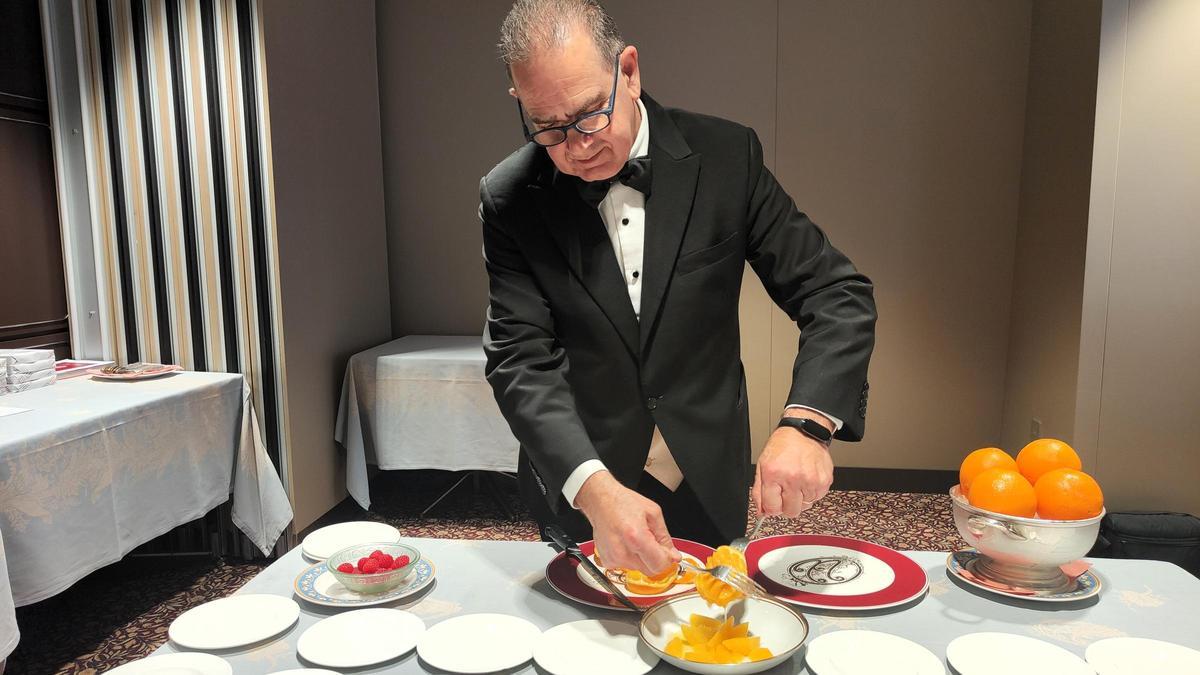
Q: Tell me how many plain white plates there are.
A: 11